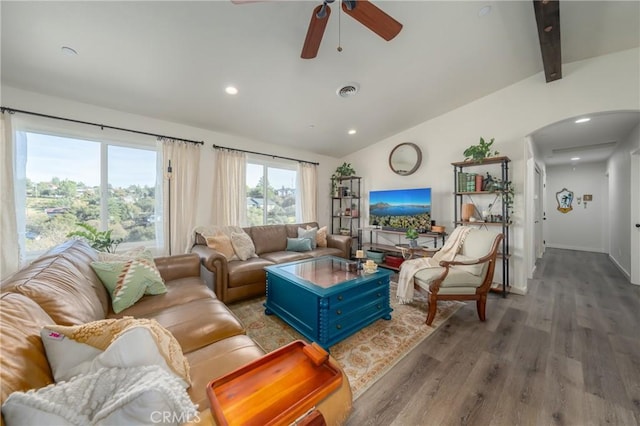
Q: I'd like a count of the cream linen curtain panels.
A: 4